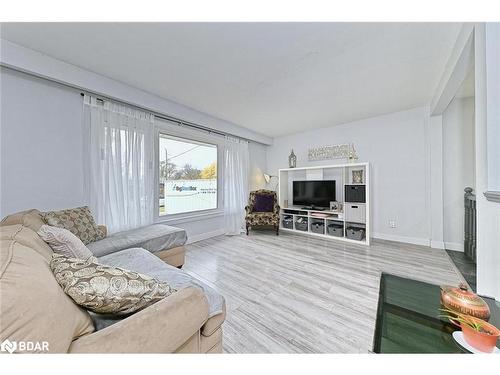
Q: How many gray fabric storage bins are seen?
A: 5